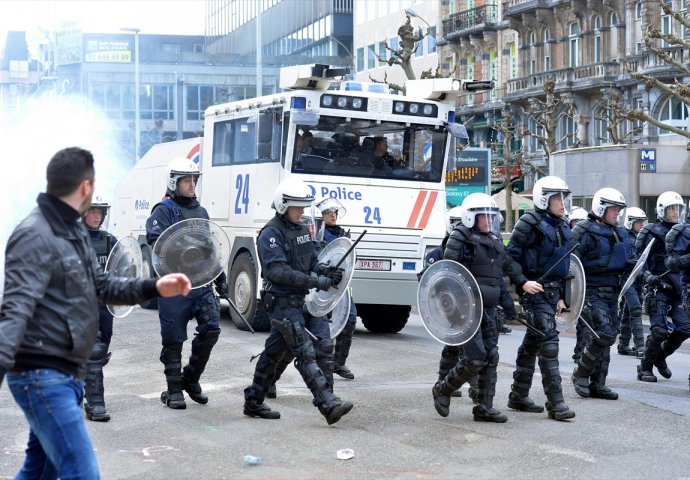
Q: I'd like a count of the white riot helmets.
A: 12